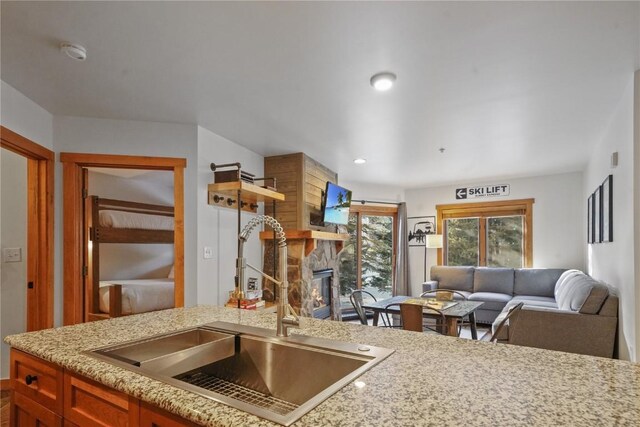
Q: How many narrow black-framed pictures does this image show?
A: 3